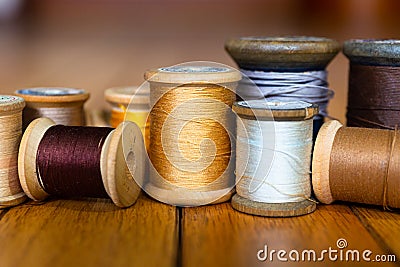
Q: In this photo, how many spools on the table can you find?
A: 9